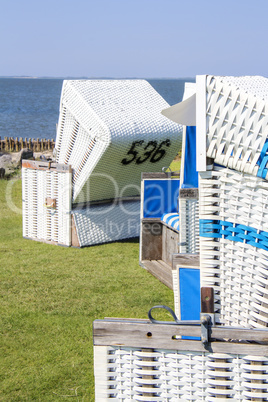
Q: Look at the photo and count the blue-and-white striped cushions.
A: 1